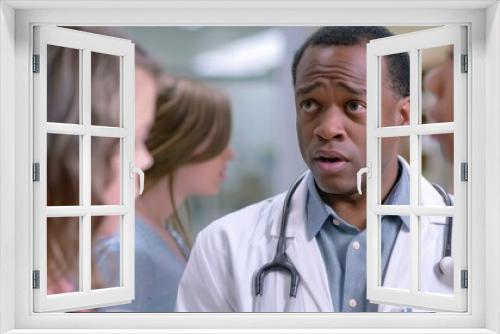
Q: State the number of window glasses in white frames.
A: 12